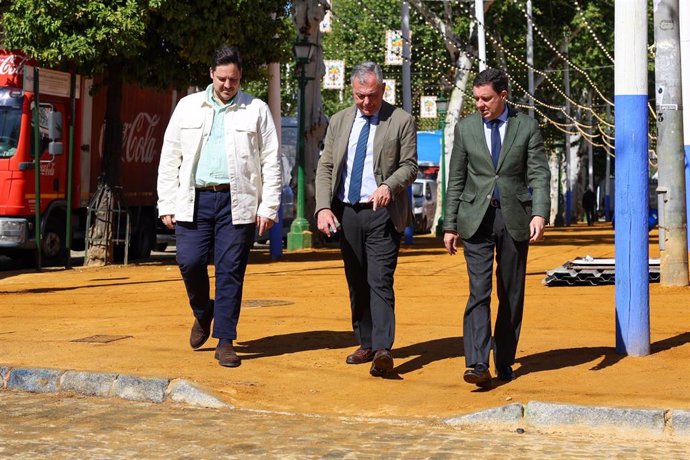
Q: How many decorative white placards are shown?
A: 5